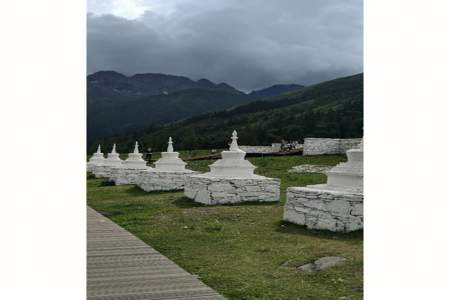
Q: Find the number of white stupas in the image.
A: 6